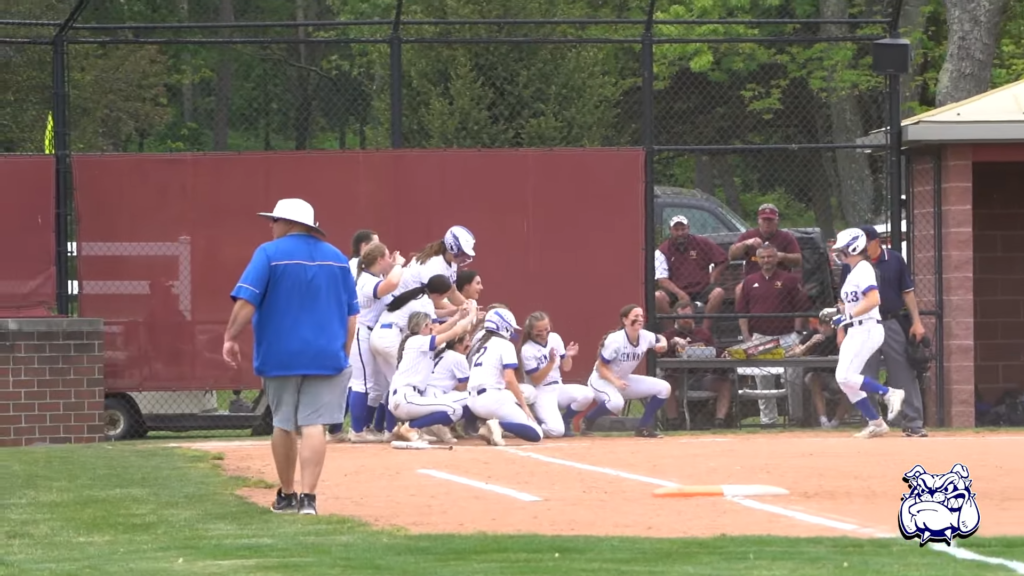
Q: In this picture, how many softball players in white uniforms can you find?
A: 12